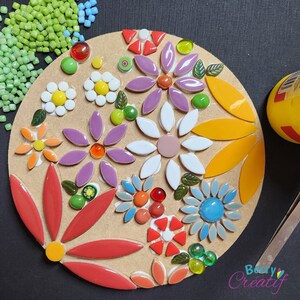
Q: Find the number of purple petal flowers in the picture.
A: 2